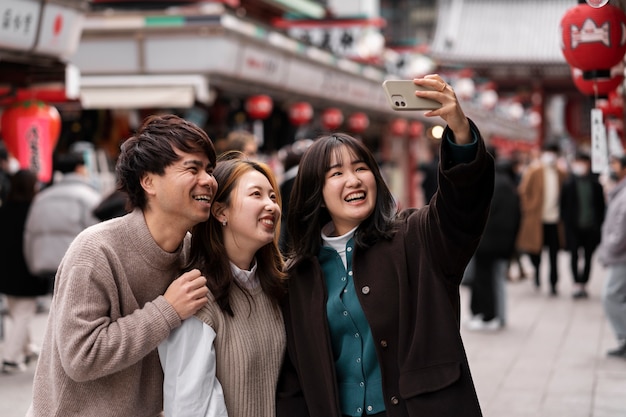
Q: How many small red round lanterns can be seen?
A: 6